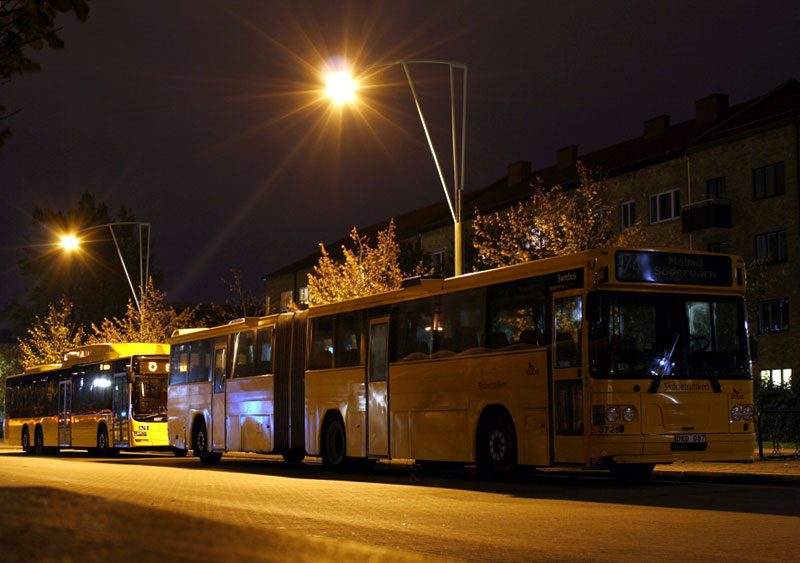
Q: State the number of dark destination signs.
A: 1